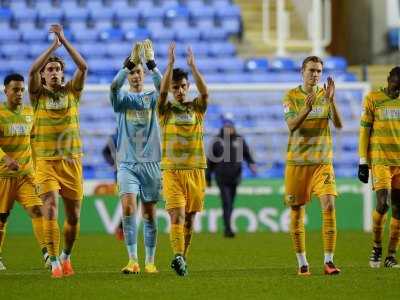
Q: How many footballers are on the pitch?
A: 6